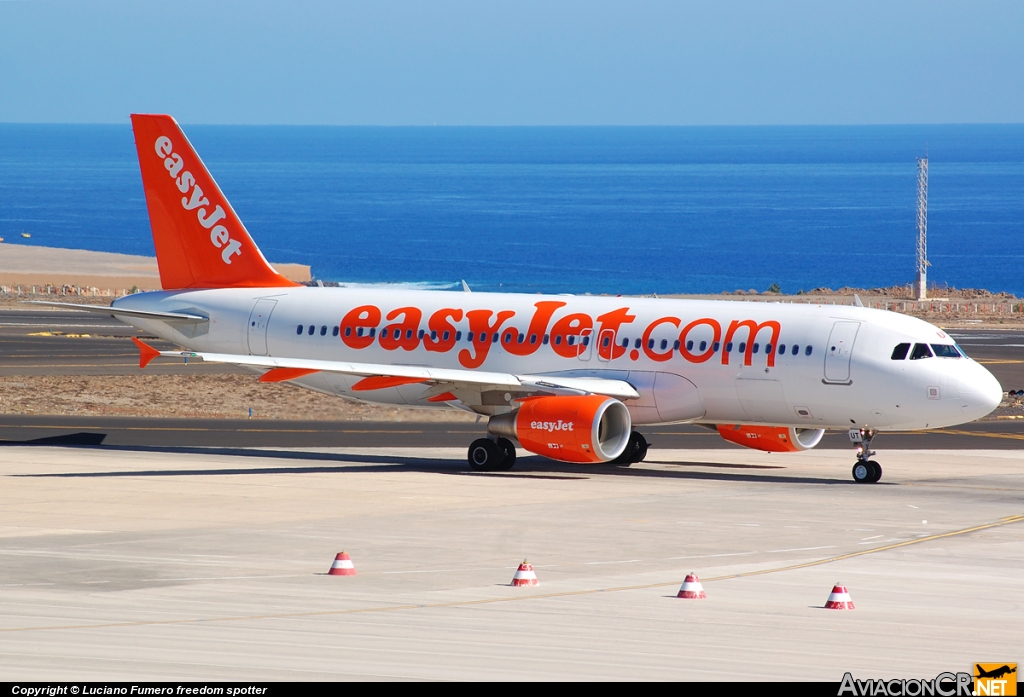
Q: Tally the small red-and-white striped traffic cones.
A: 4